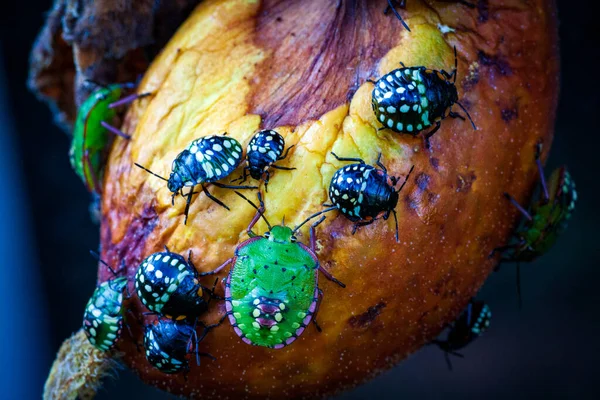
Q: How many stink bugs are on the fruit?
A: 11